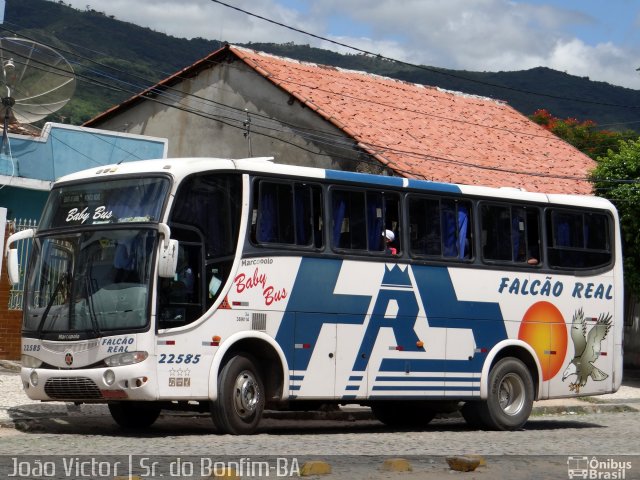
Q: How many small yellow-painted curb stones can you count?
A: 5